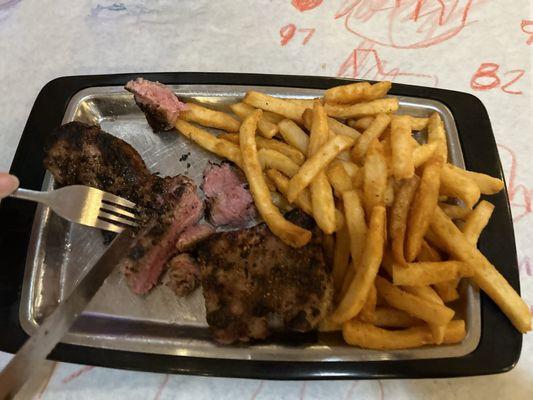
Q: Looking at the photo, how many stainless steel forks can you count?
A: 1